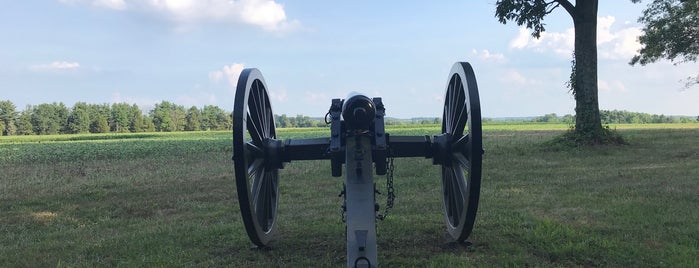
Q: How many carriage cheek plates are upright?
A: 2